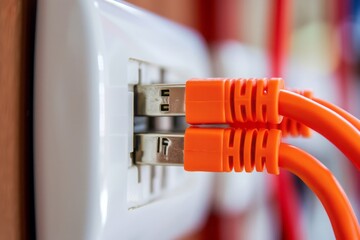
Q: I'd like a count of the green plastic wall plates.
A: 0